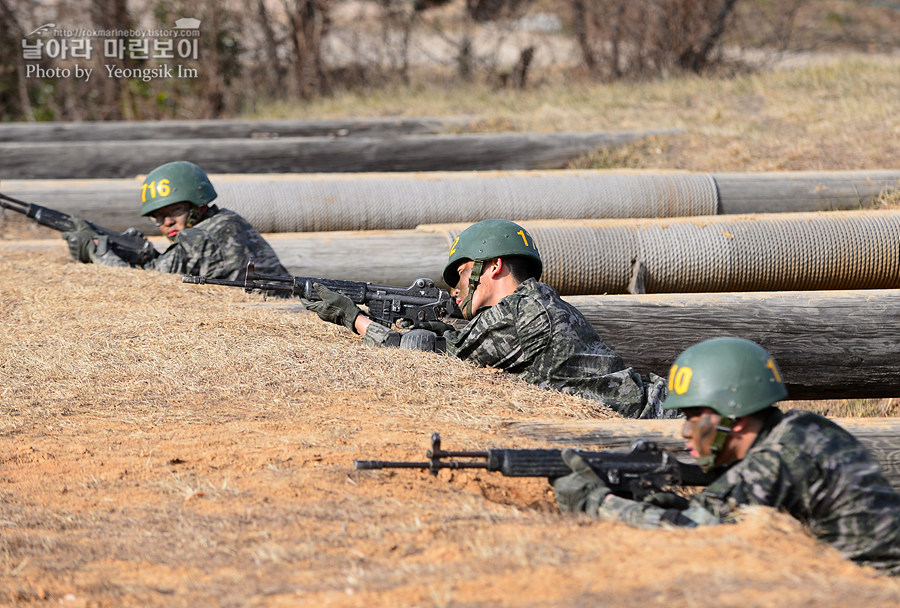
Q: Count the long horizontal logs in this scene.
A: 6